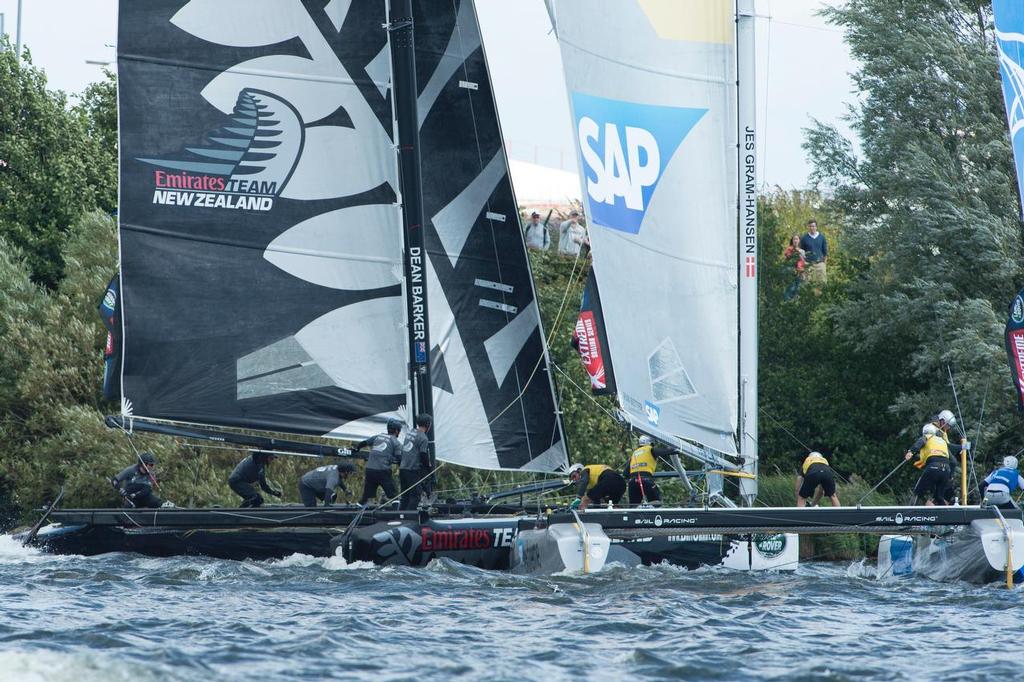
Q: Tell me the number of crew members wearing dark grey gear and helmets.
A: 5